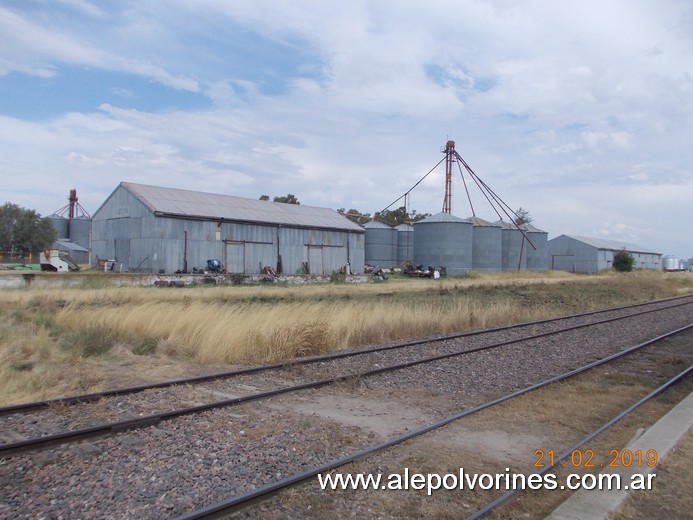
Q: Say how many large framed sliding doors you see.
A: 2